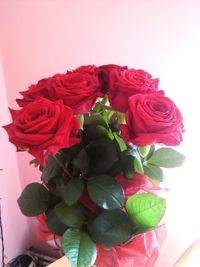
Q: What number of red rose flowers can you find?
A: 7